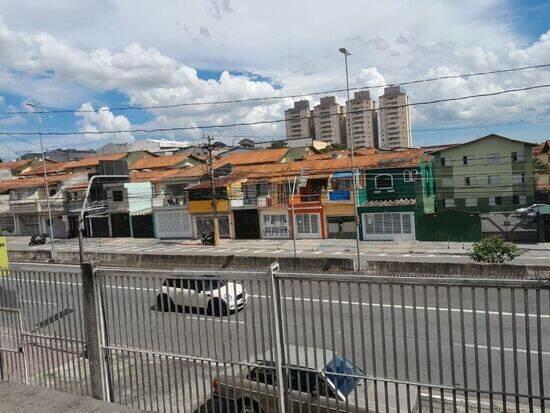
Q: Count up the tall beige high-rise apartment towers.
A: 4